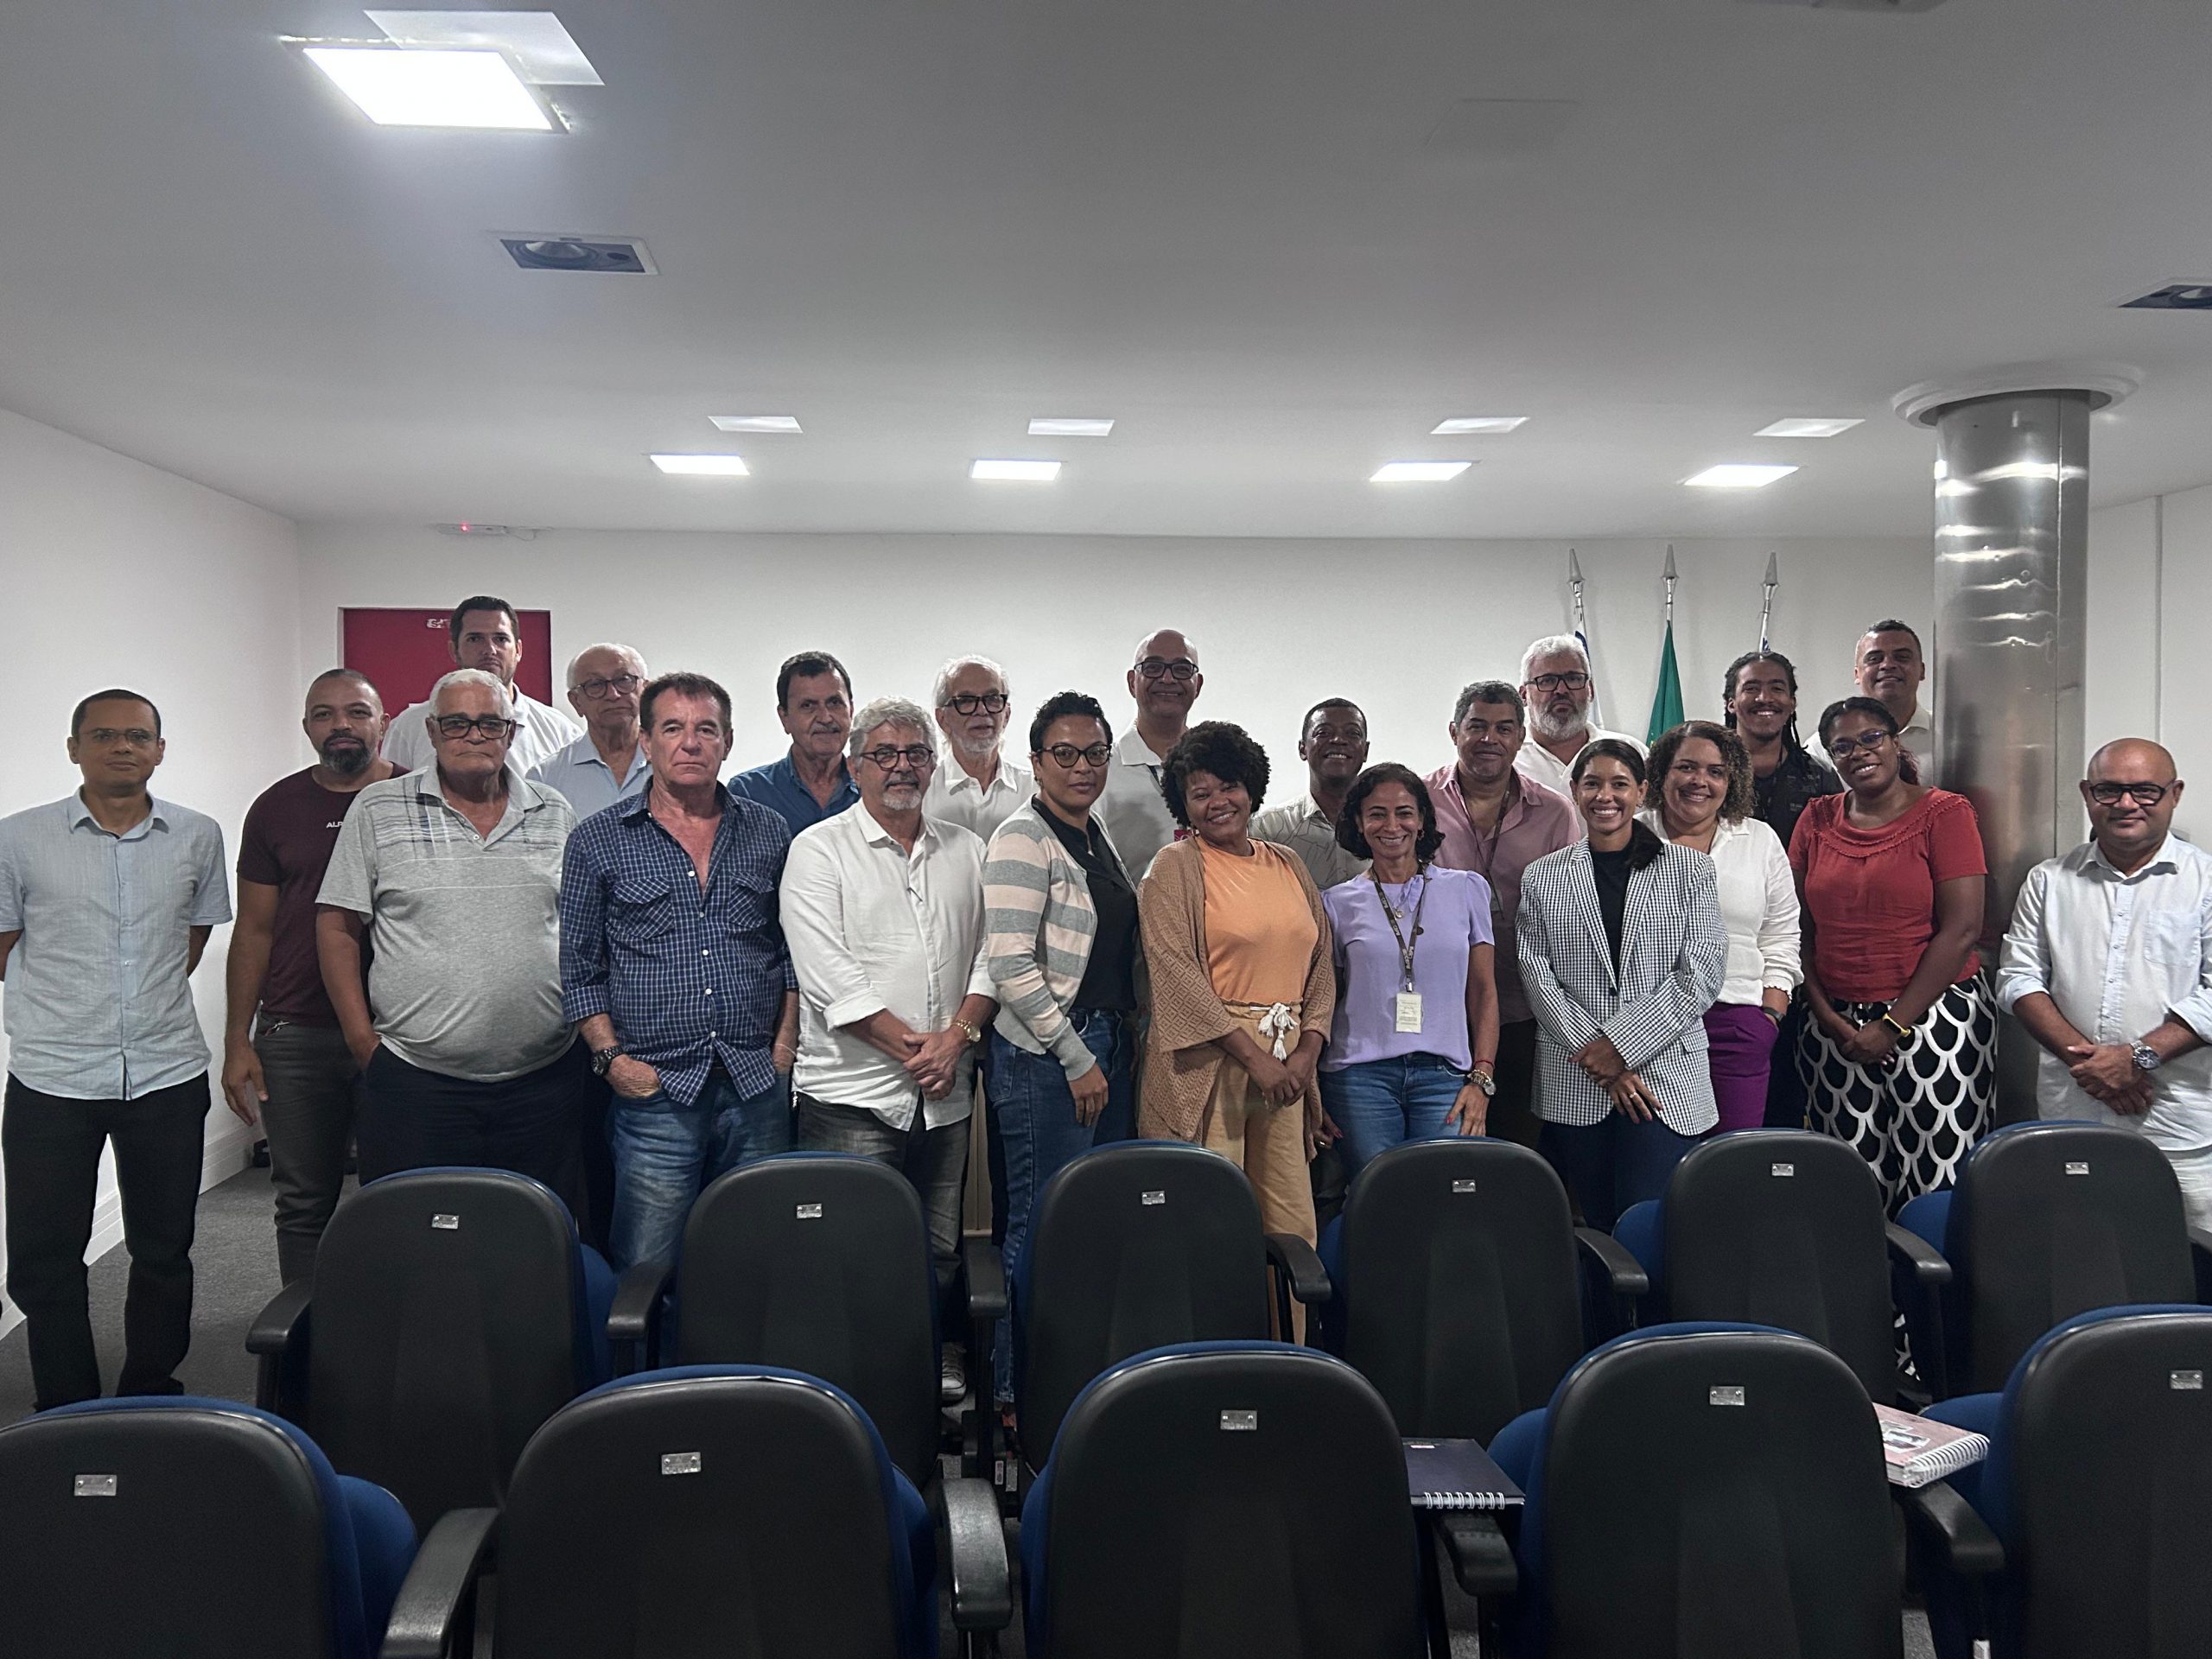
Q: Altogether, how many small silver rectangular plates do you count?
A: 11